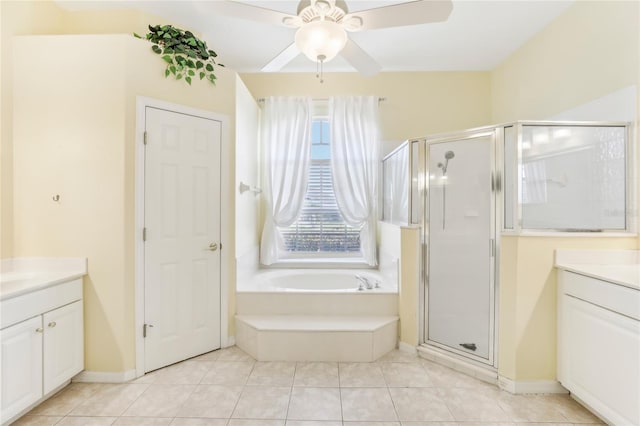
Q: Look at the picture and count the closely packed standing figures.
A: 0